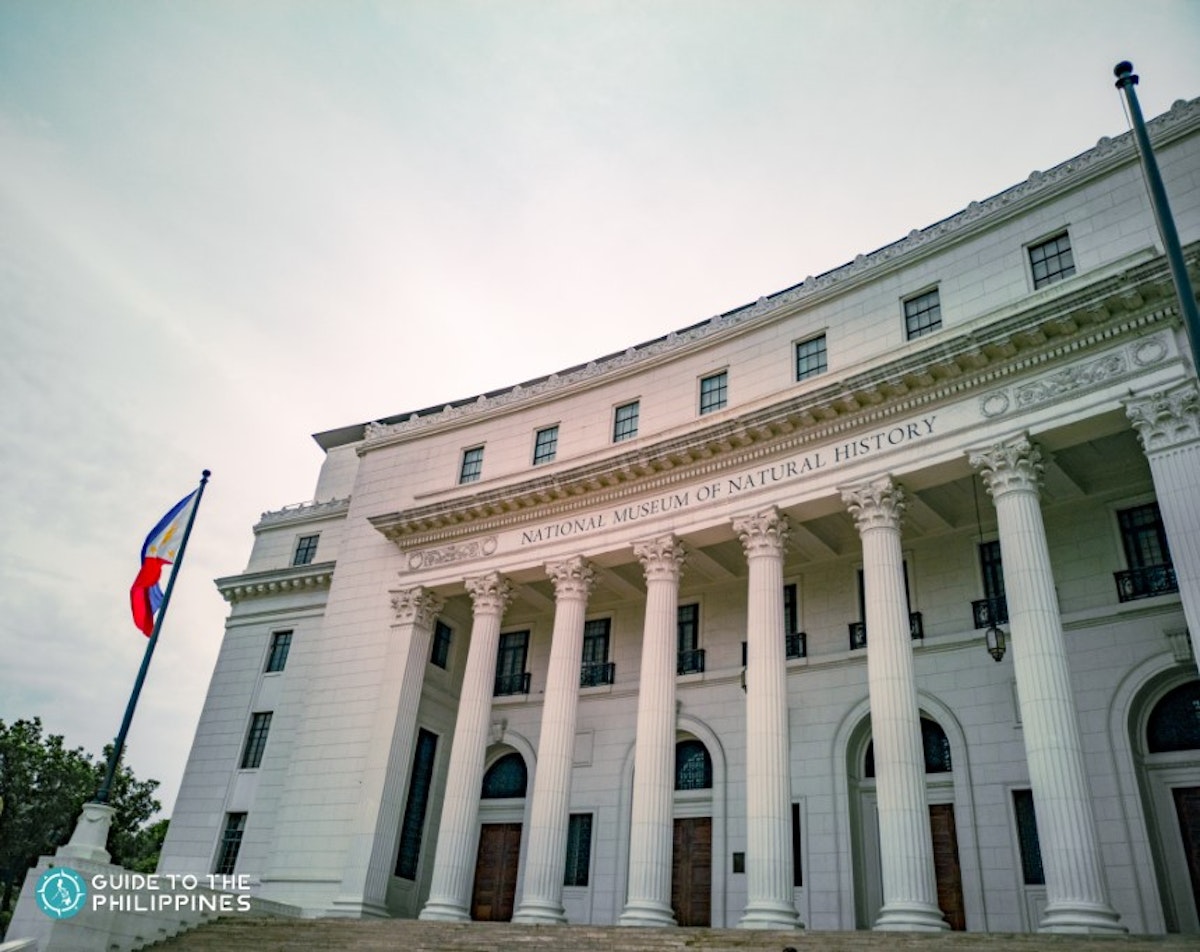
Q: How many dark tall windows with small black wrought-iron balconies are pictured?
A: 7